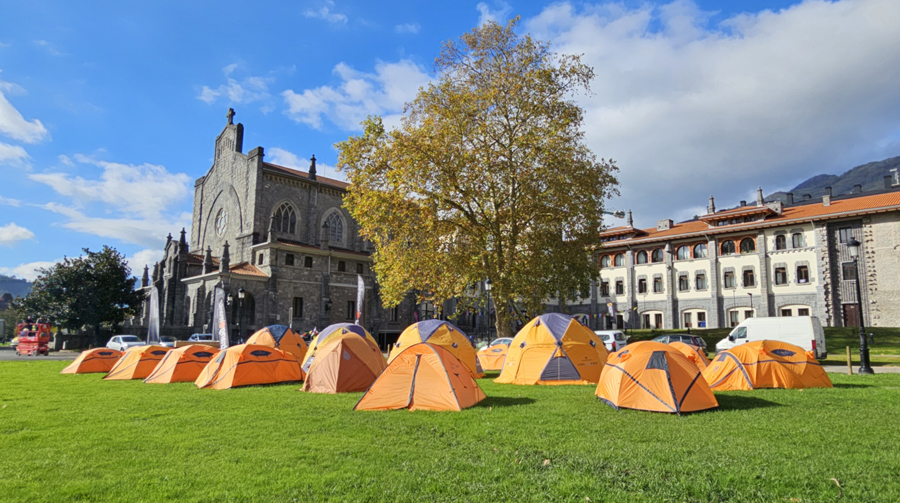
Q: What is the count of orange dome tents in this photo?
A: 14